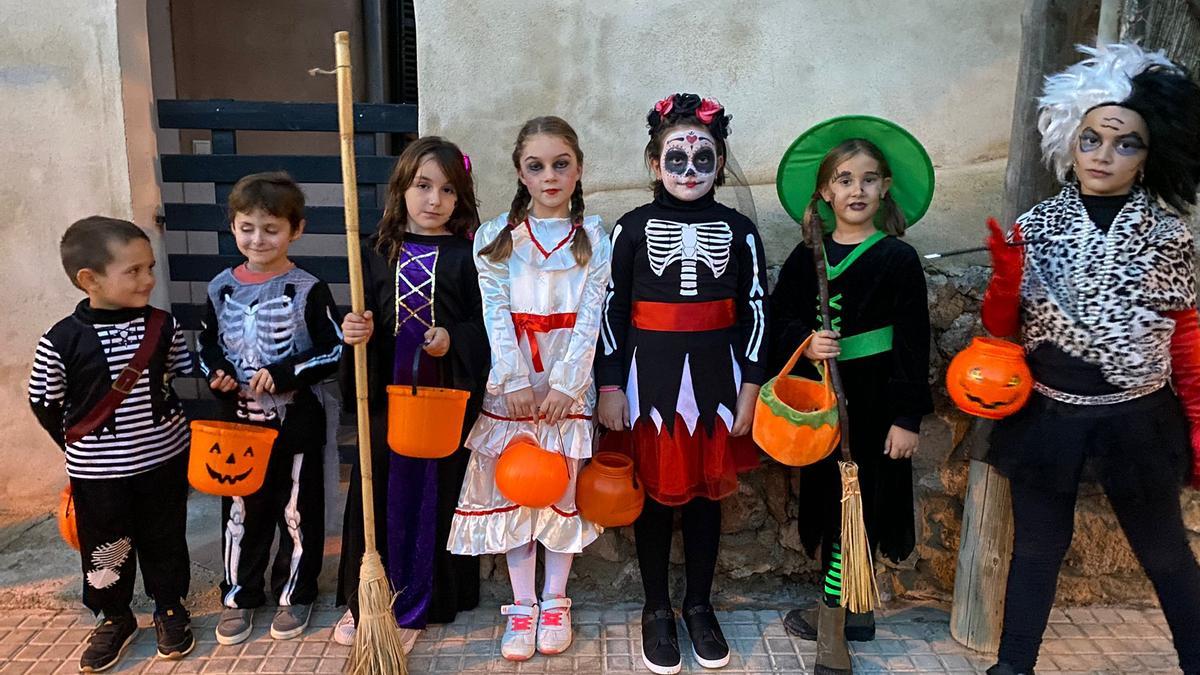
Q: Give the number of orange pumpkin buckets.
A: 7